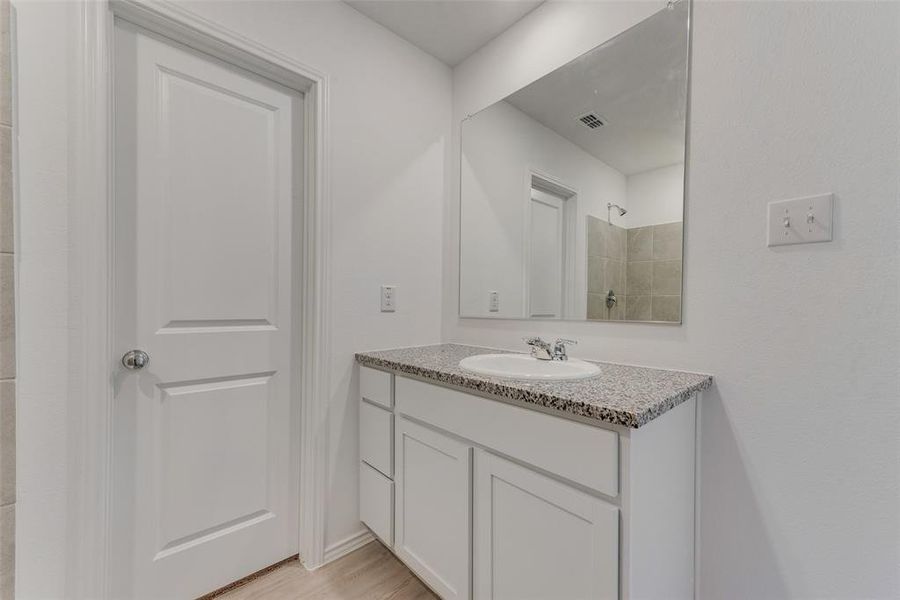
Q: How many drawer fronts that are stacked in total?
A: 3